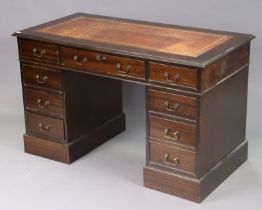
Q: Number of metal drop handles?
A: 10